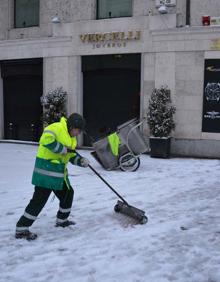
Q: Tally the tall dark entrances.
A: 2